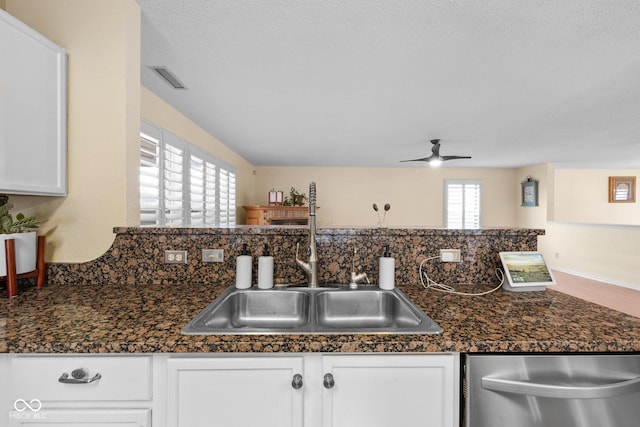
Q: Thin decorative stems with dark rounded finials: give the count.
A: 2